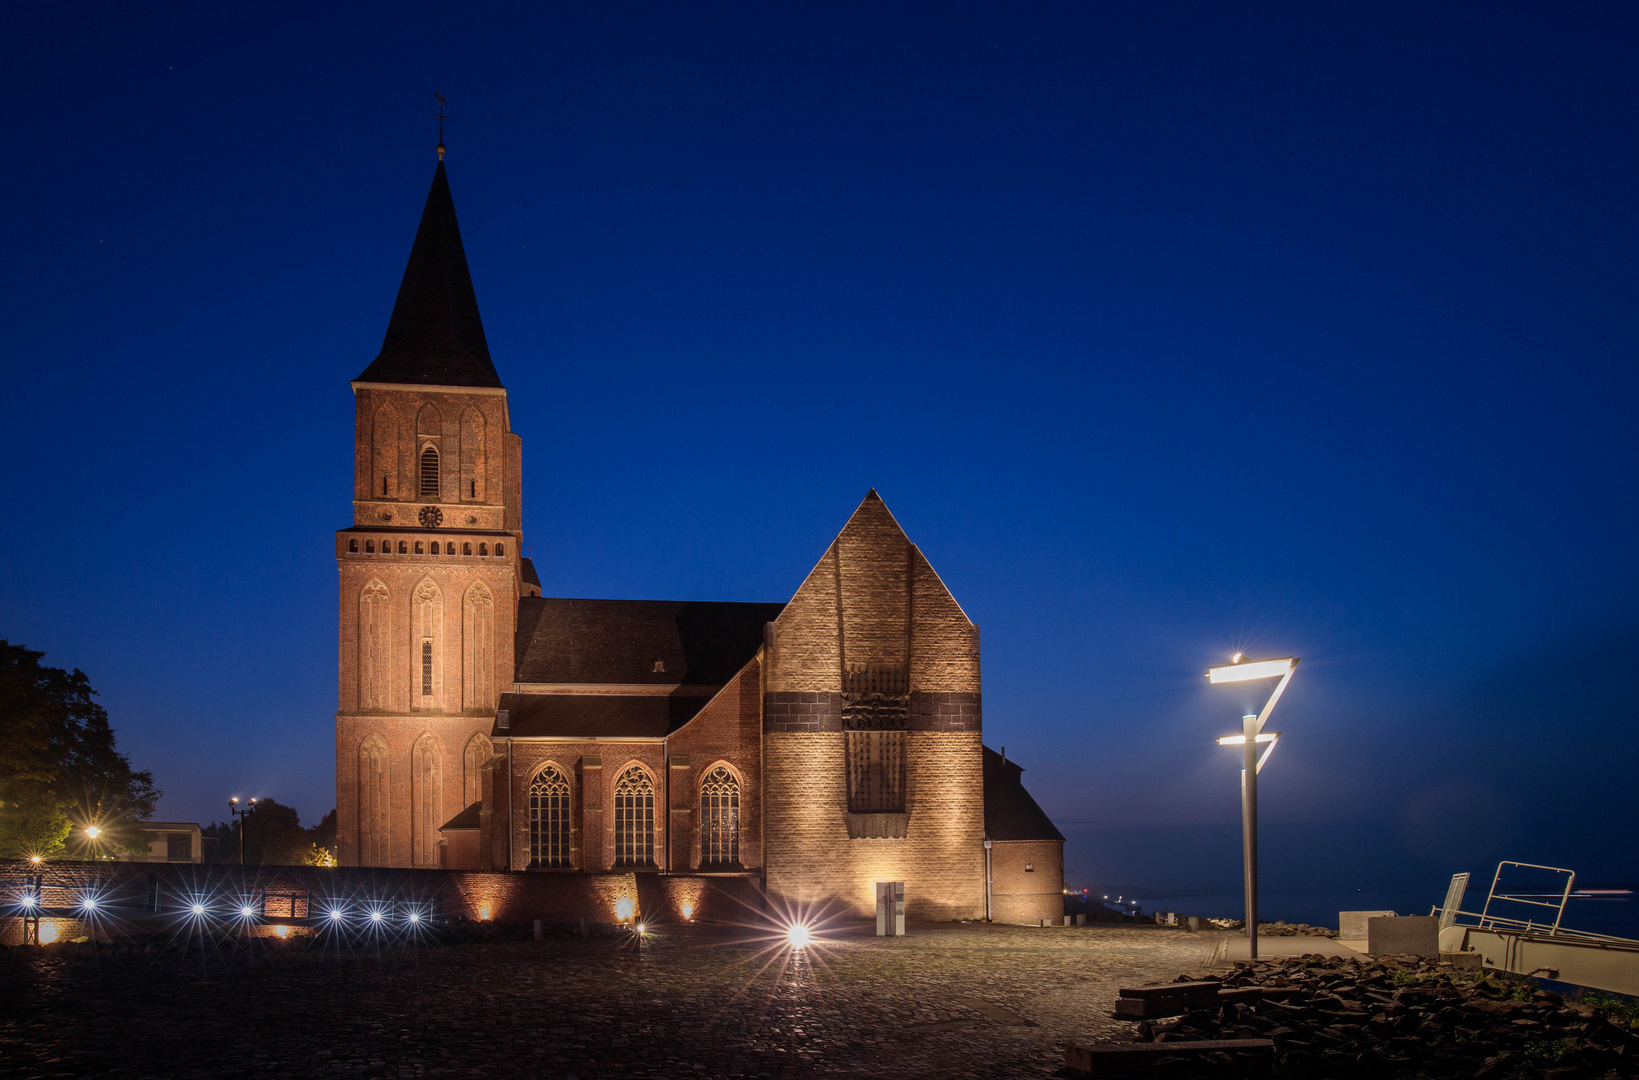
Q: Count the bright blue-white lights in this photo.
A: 7